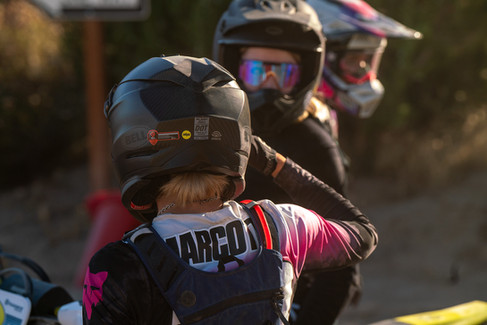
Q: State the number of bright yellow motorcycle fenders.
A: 1